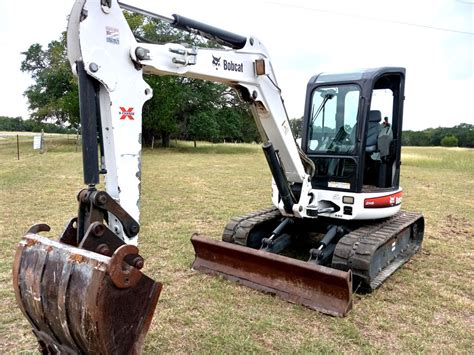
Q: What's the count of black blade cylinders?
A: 2